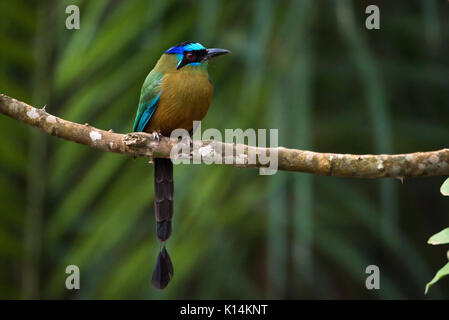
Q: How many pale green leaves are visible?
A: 3